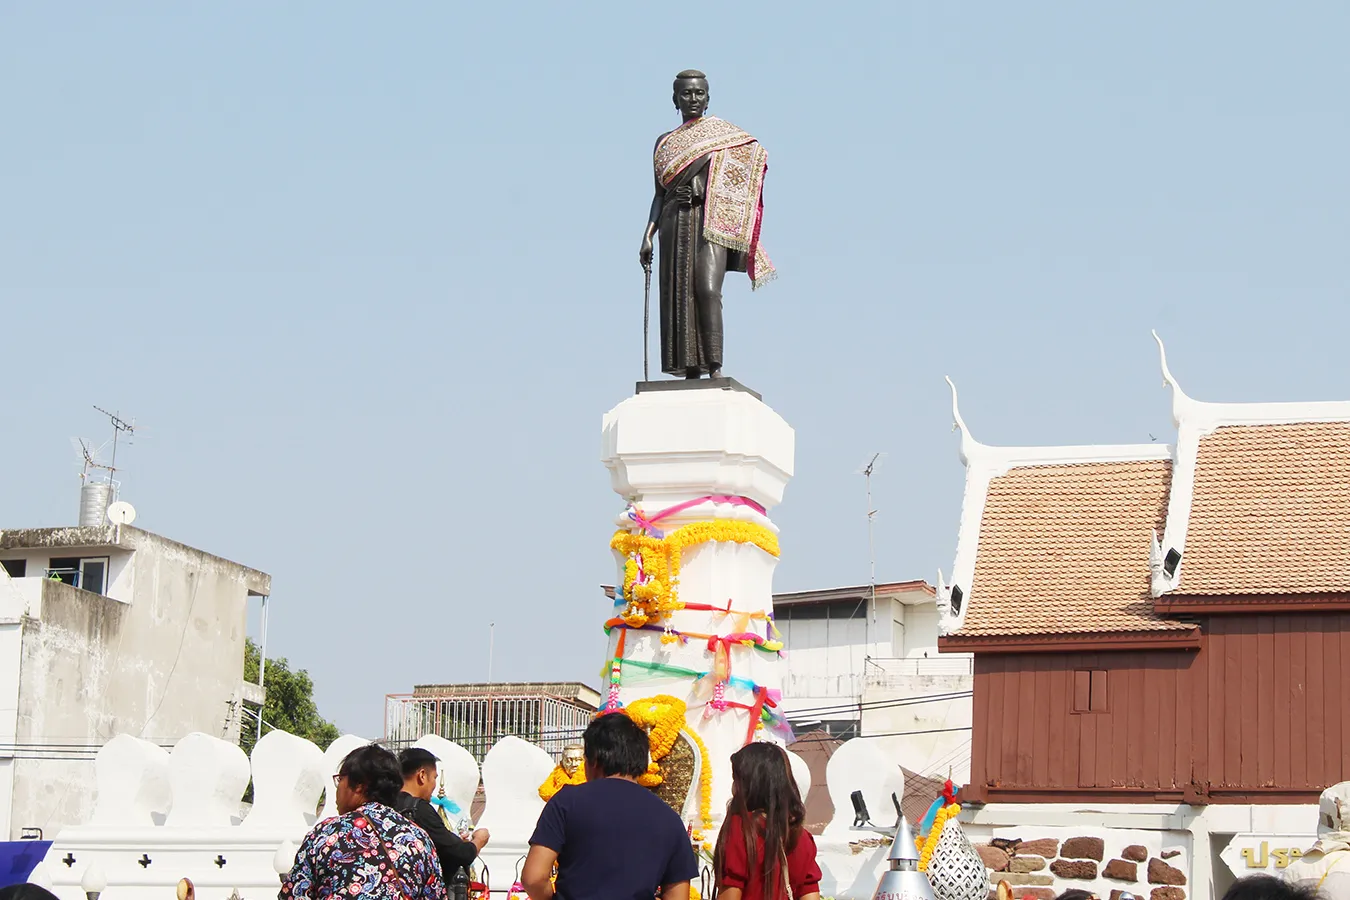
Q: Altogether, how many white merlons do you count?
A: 8